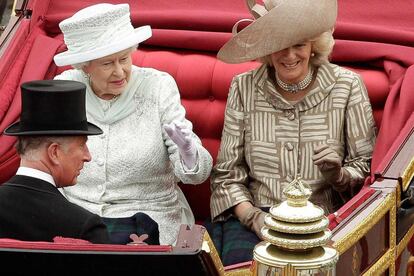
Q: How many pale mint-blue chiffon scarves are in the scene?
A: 1